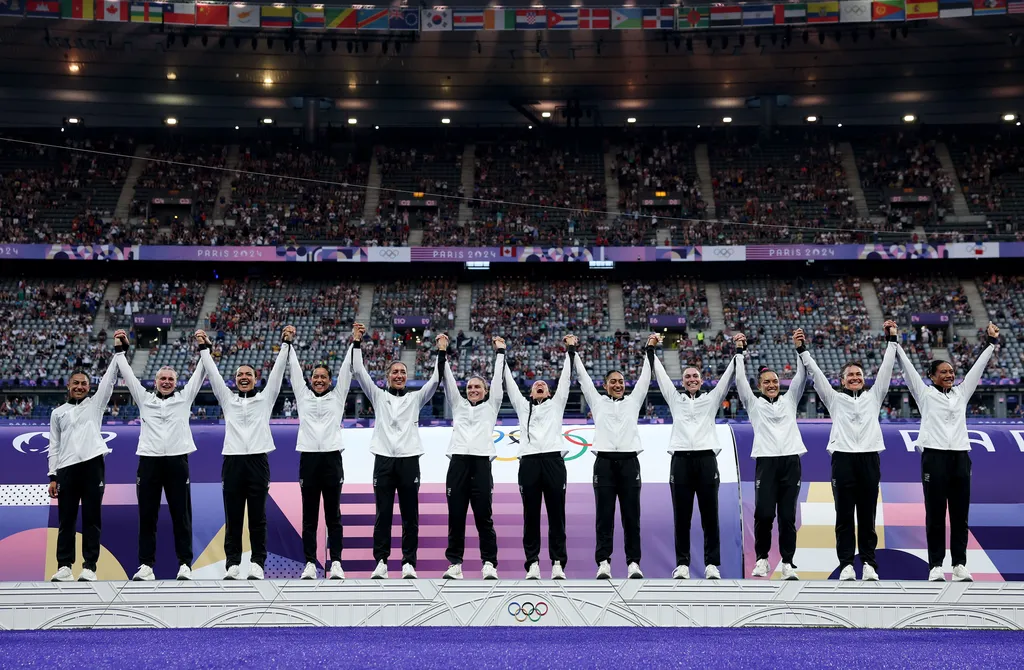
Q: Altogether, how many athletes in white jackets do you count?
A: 12